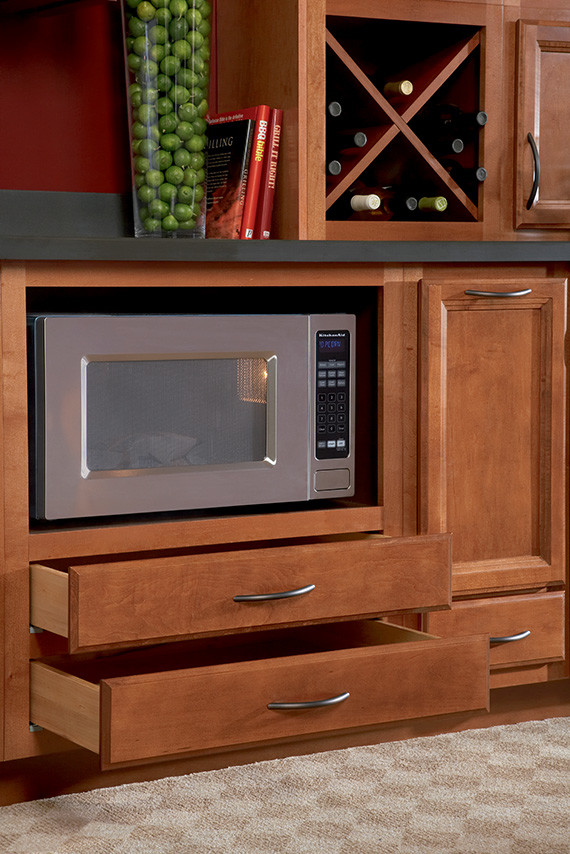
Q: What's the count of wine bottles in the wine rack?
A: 10